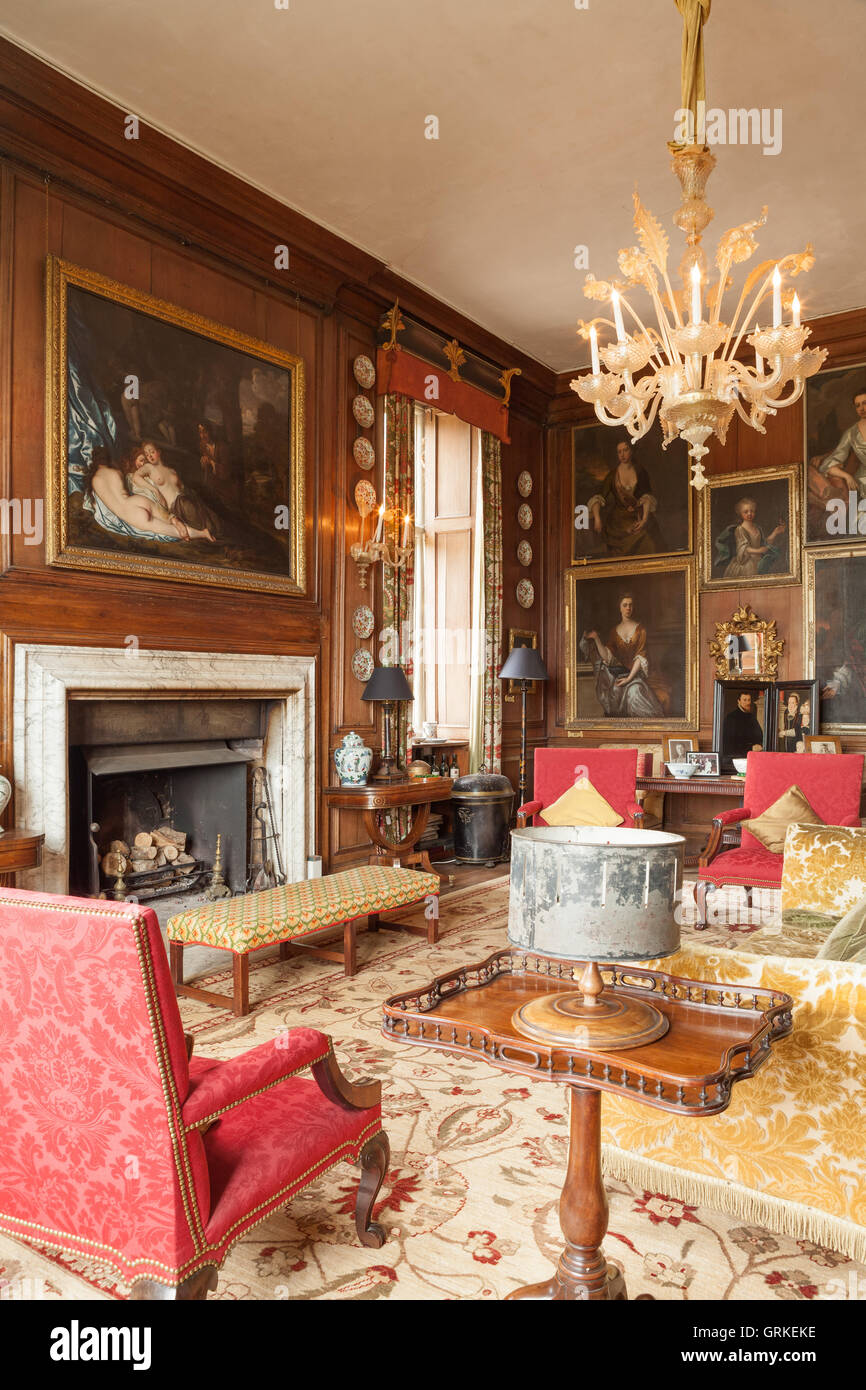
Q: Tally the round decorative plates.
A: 10